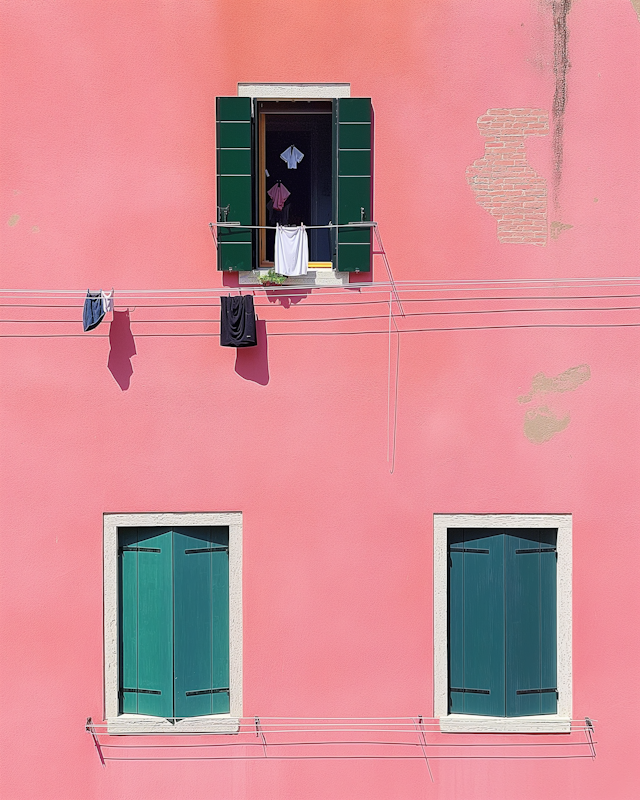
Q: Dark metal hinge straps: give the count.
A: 8